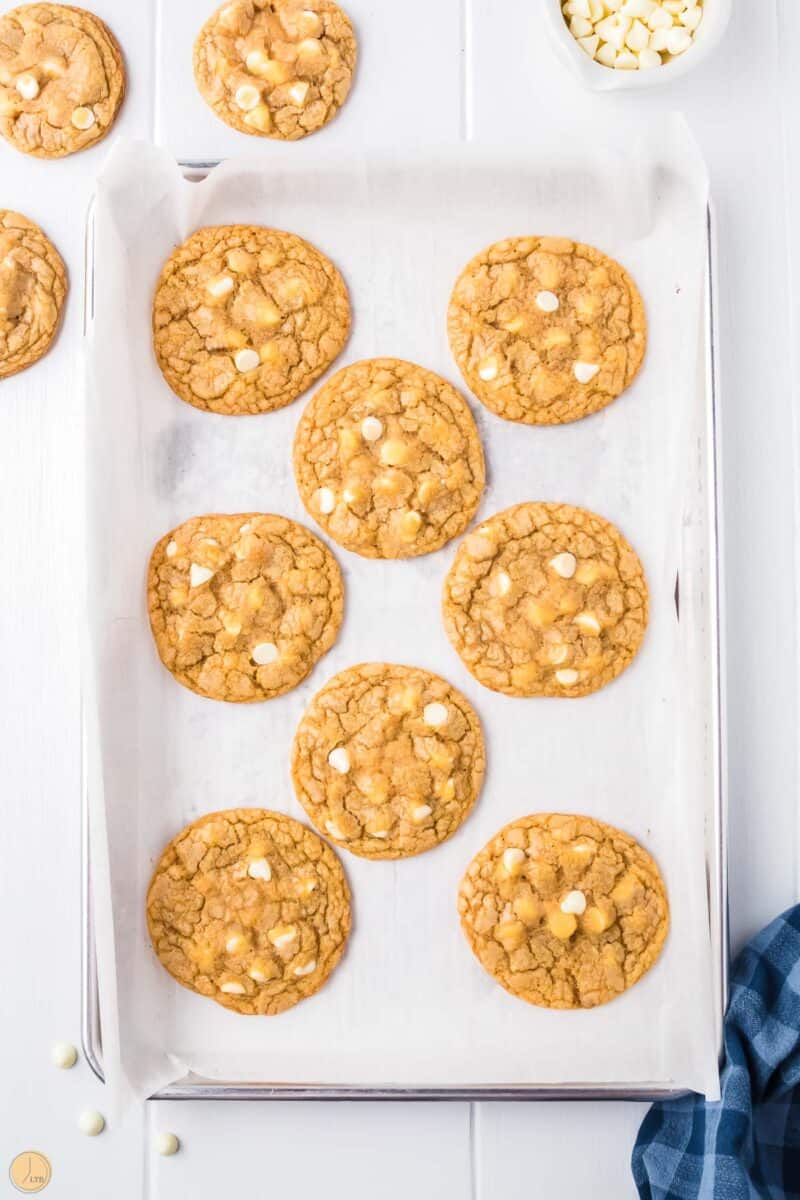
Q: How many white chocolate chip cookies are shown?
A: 11